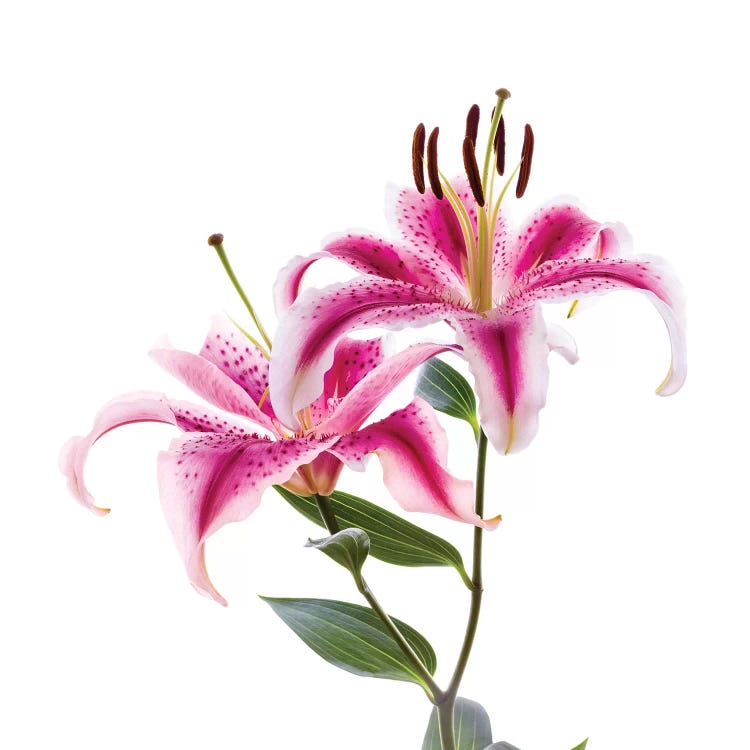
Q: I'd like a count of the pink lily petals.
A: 12